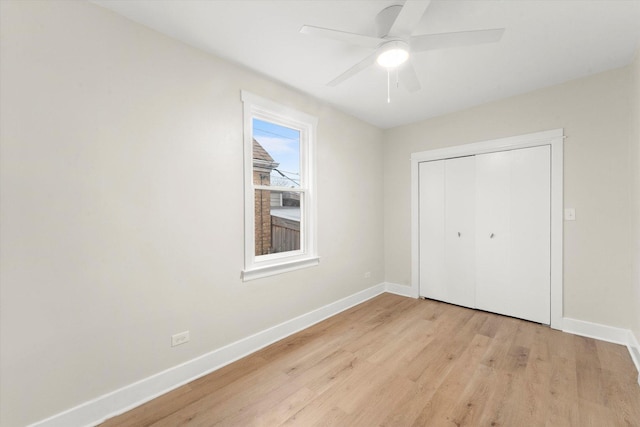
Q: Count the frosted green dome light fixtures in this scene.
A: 0